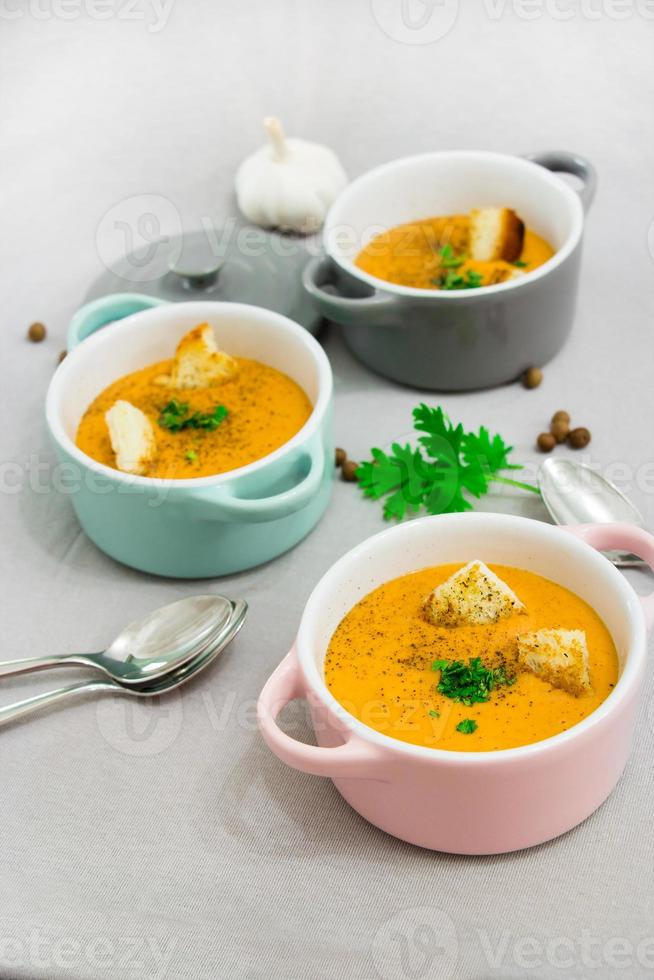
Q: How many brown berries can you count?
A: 9